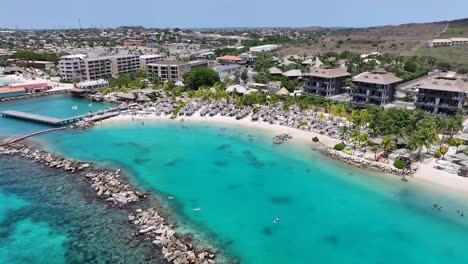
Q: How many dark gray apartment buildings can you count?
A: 3